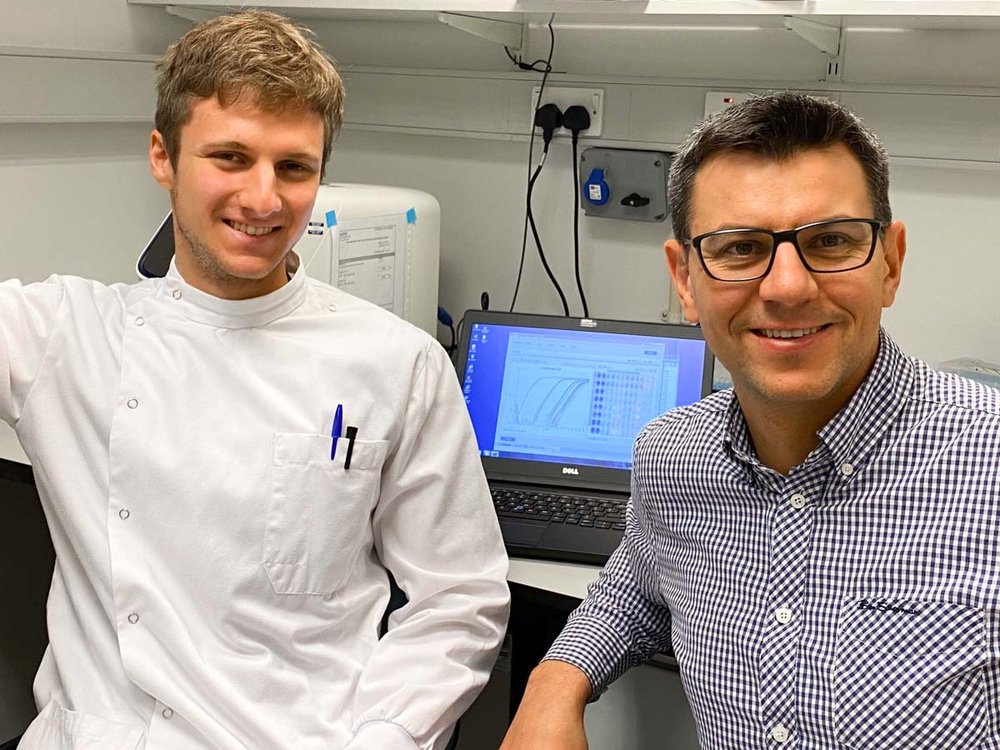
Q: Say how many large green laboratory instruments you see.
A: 0